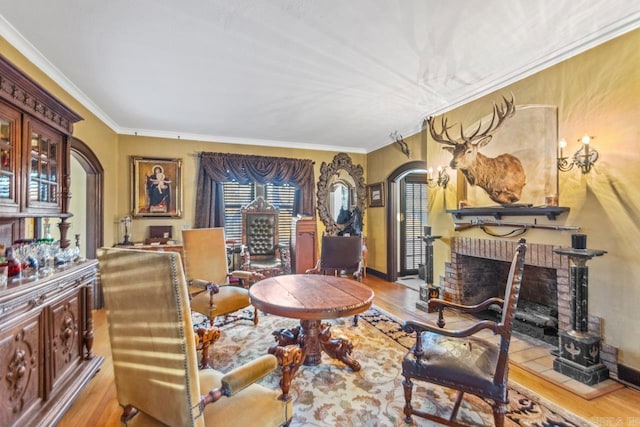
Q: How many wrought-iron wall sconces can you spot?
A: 2